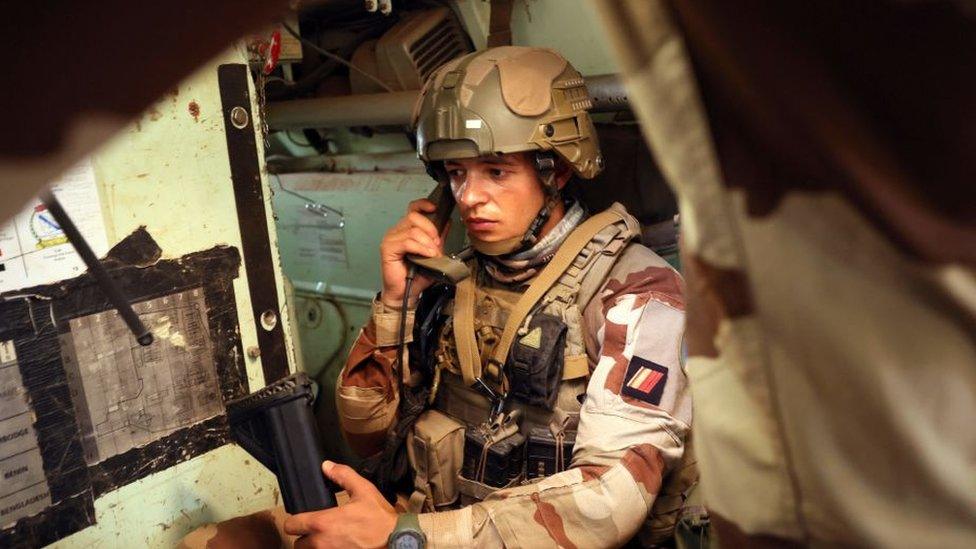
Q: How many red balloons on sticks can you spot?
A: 0